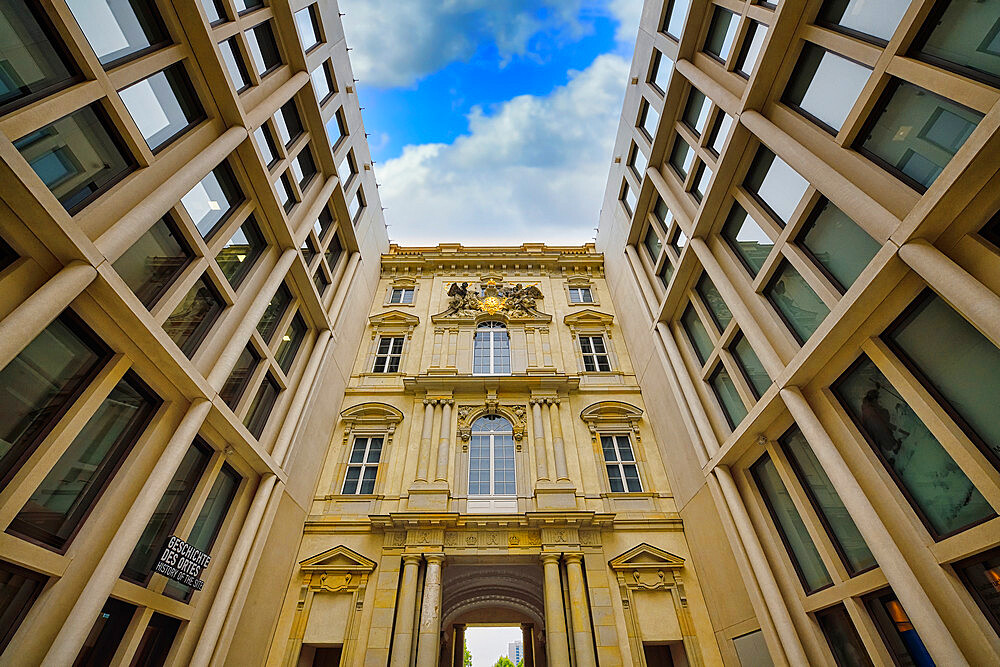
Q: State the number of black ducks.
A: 0